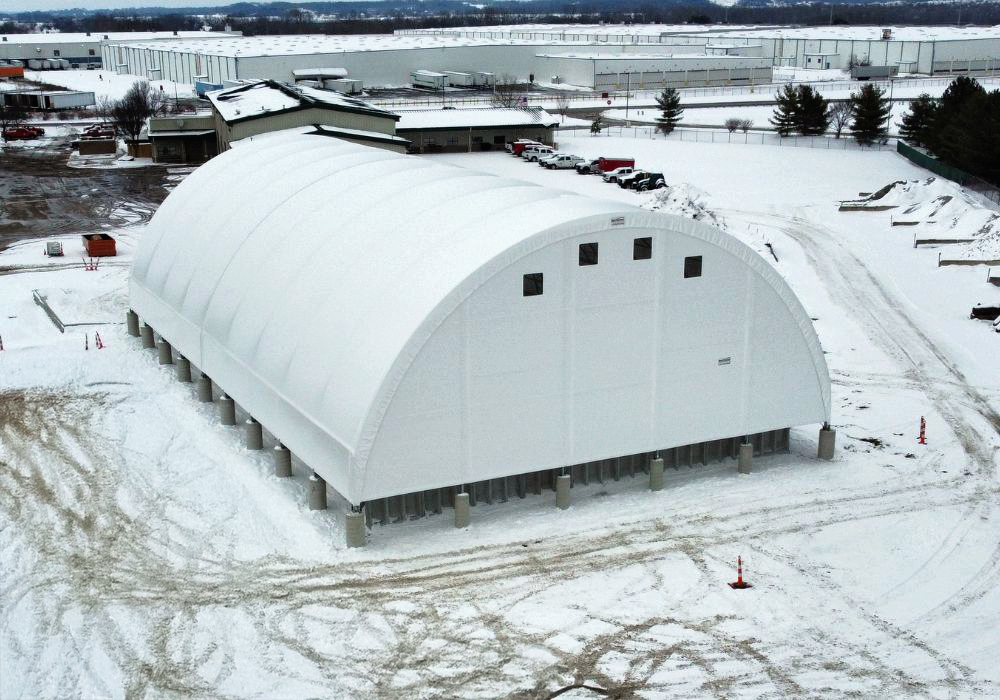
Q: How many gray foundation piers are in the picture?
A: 15